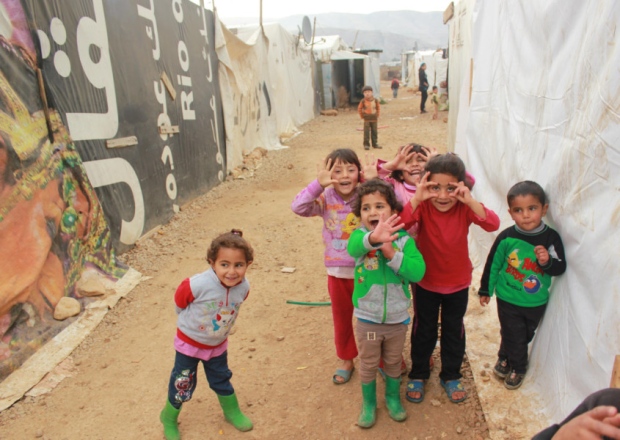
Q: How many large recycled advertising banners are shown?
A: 2